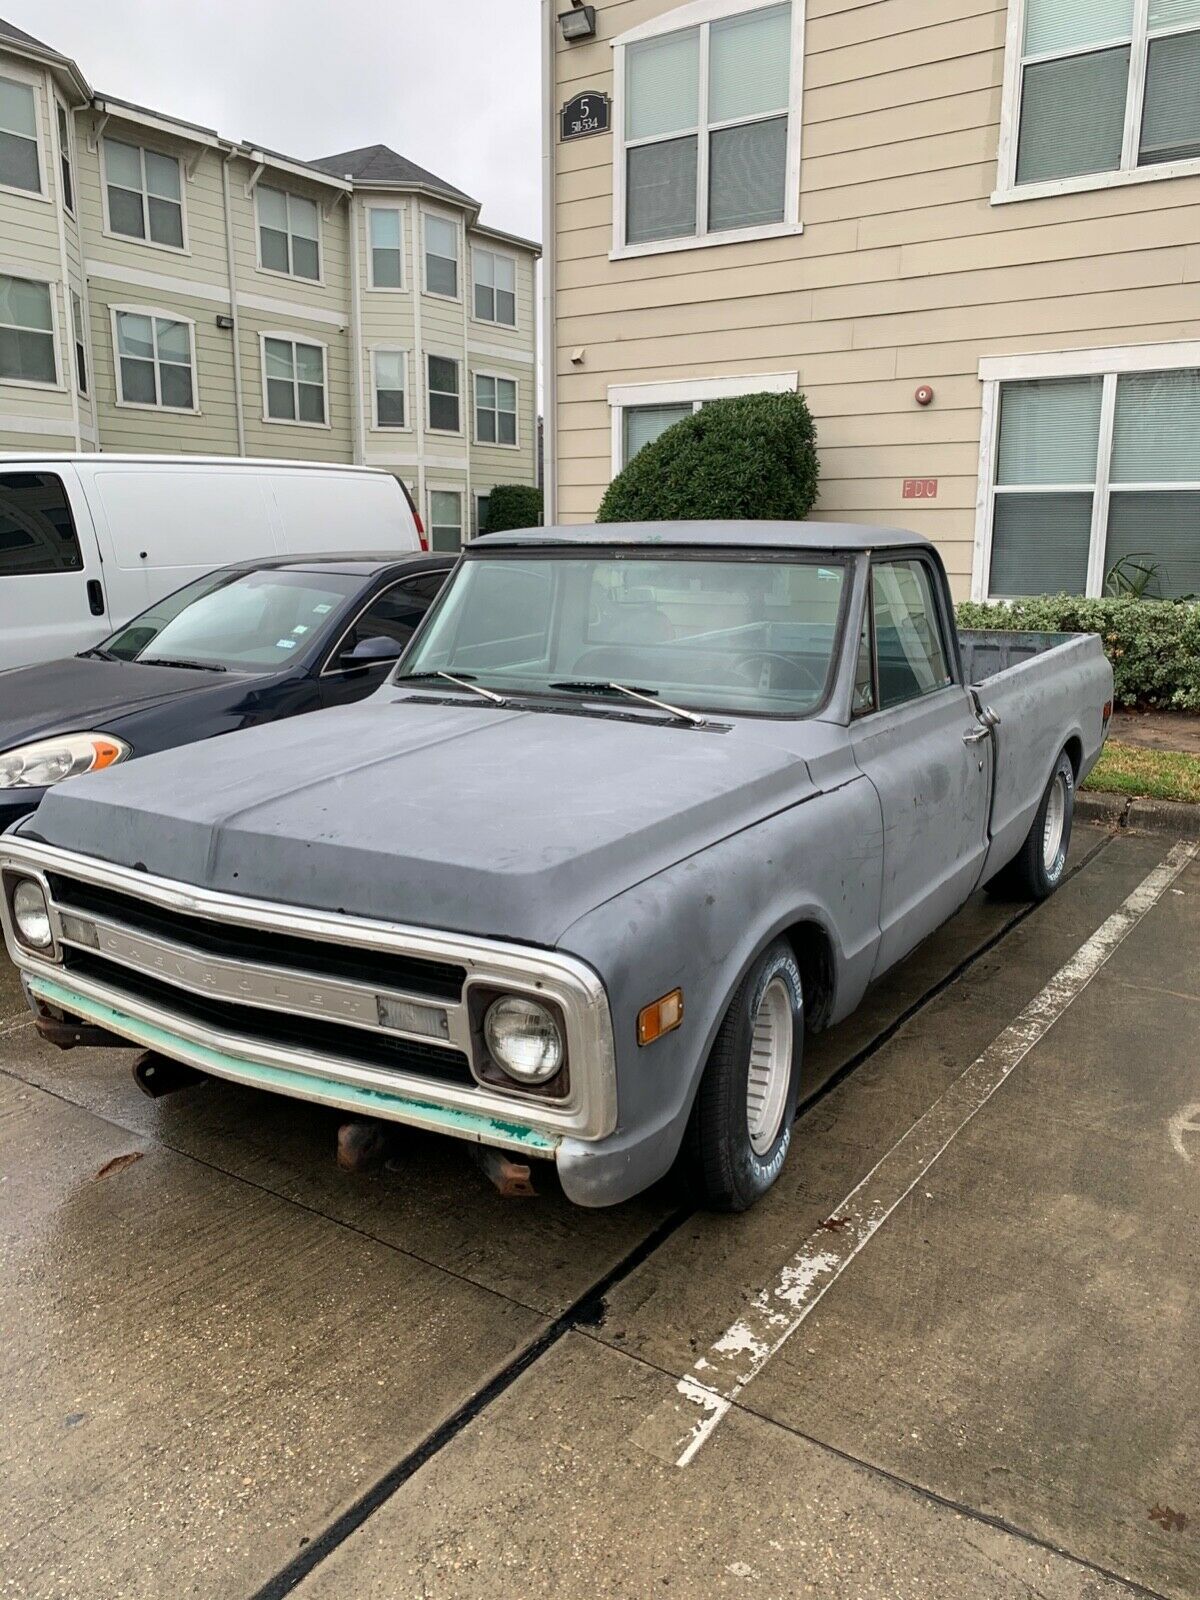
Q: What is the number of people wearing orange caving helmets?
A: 0